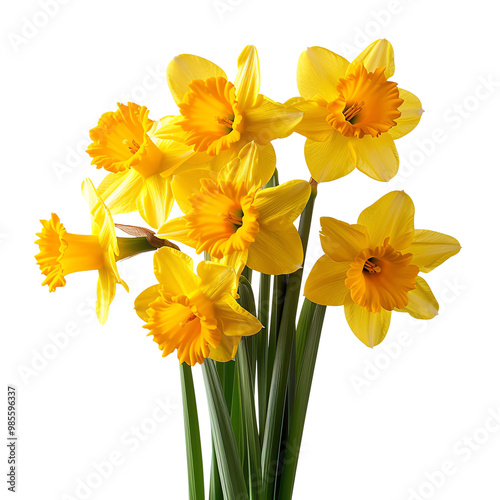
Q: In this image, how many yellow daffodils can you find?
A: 7